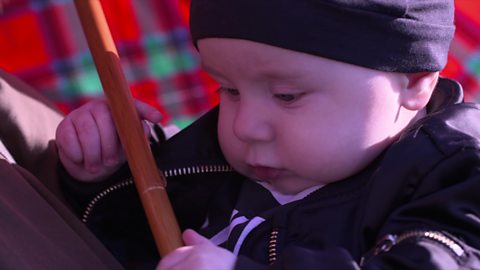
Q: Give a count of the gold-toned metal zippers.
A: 3